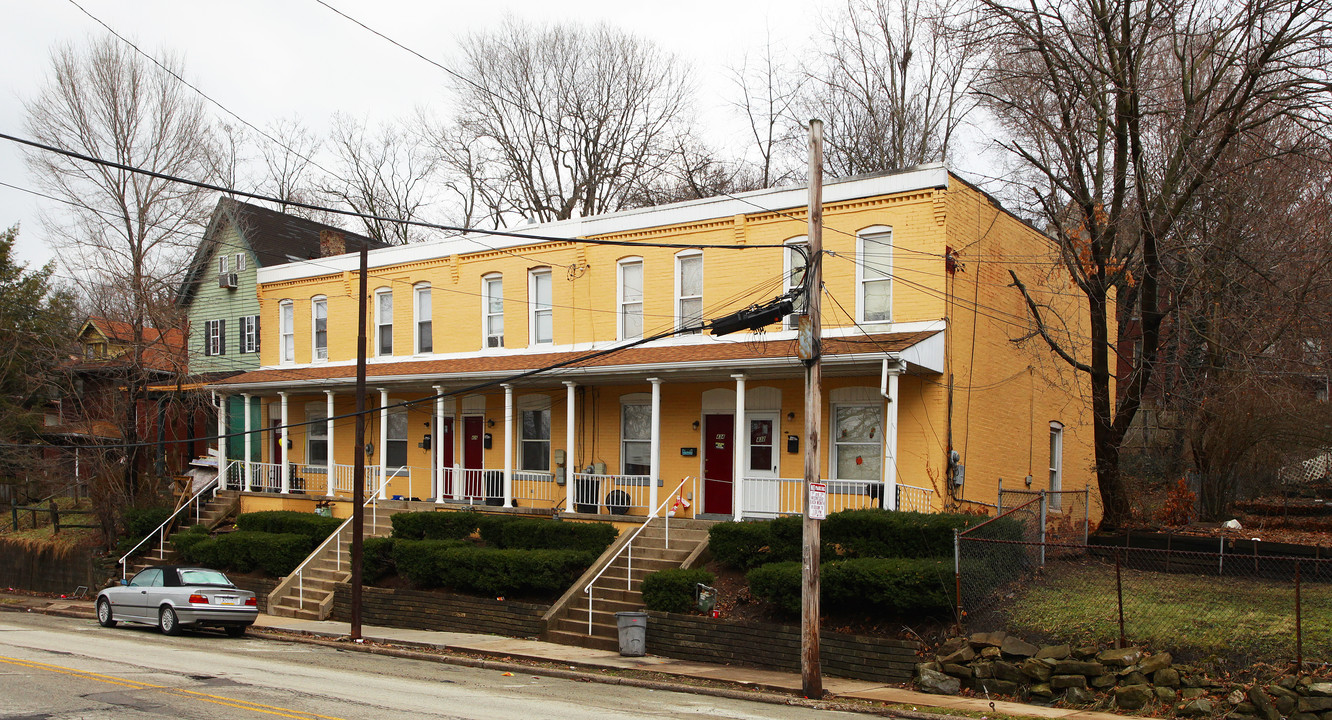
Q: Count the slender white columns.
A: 11